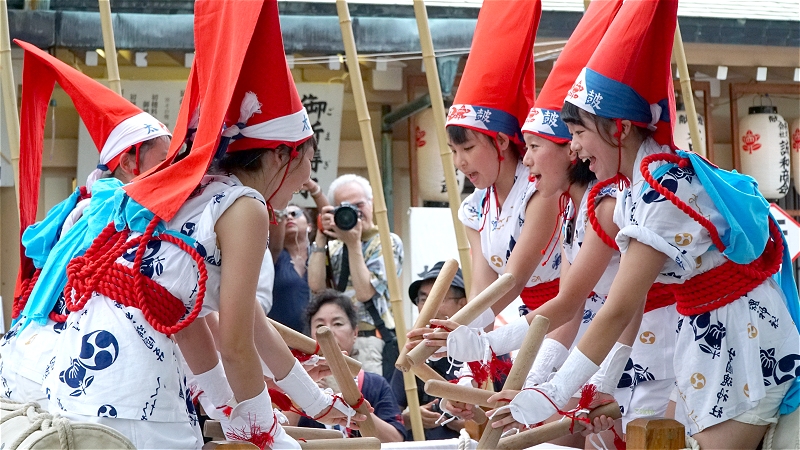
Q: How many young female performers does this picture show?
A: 5